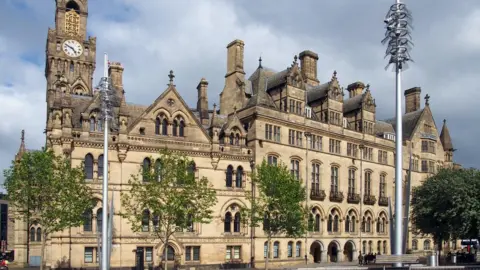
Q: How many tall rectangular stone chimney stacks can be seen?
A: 6